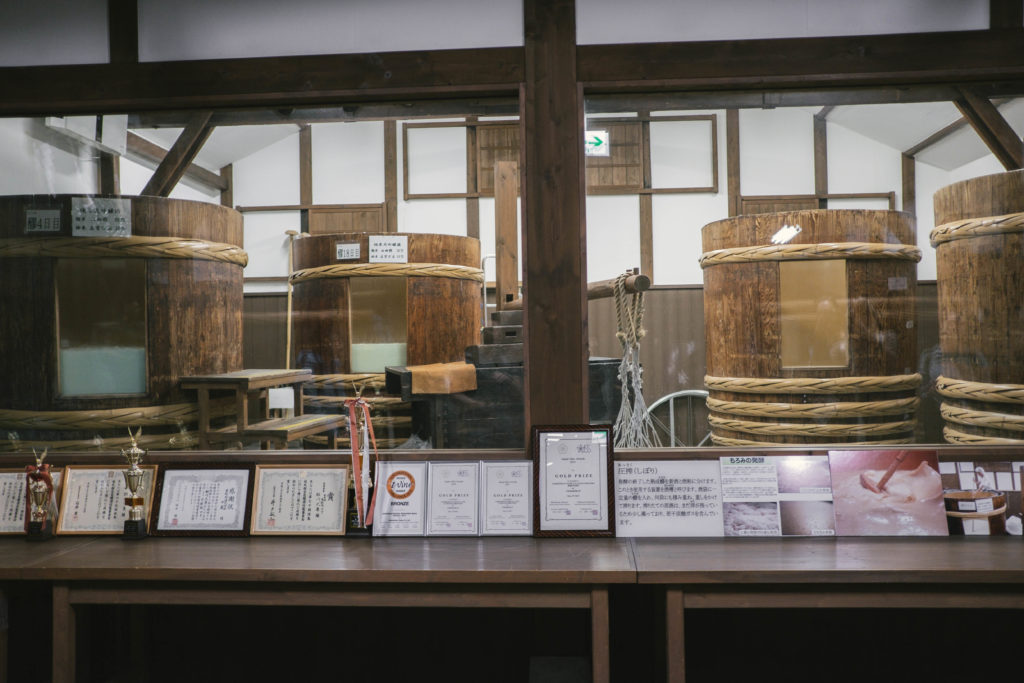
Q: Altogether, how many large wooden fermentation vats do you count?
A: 4